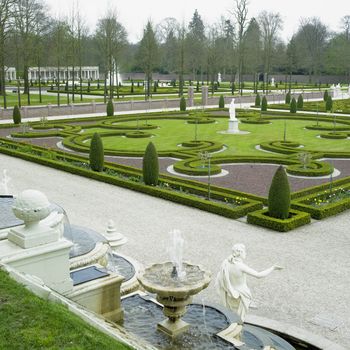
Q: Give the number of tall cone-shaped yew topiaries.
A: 14